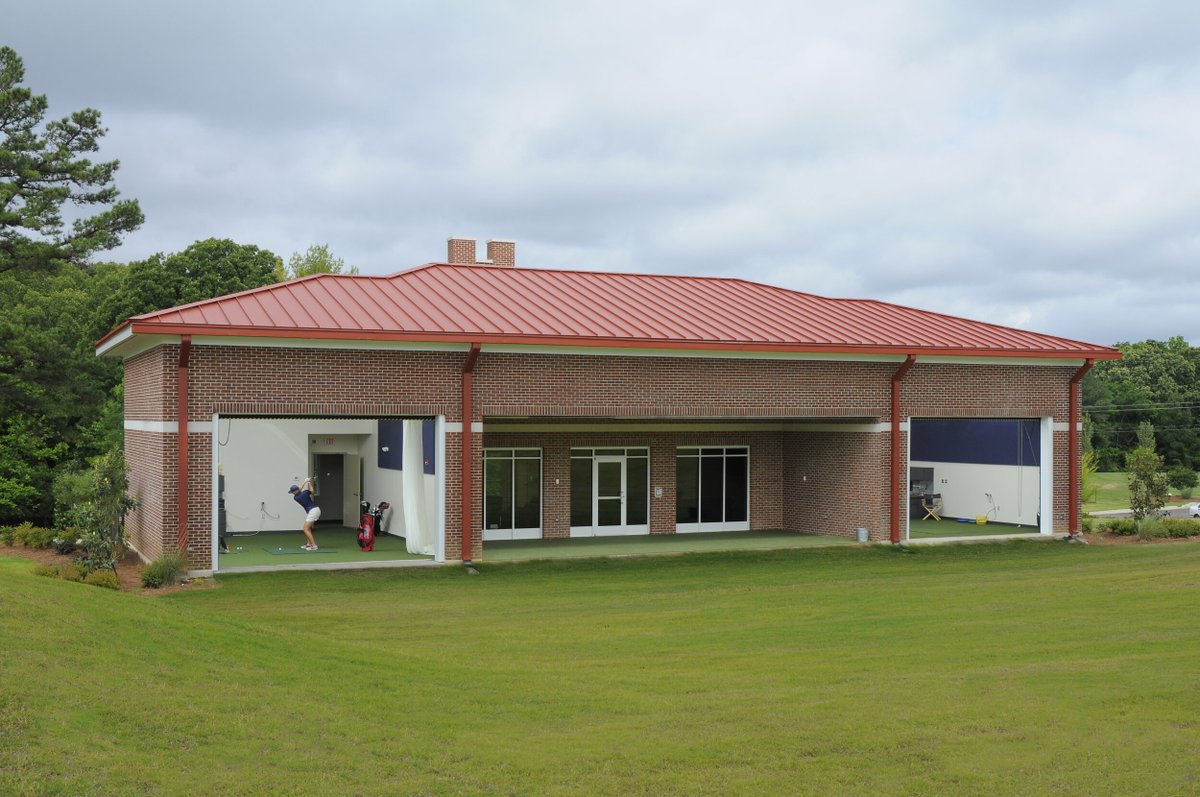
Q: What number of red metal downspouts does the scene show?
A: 4